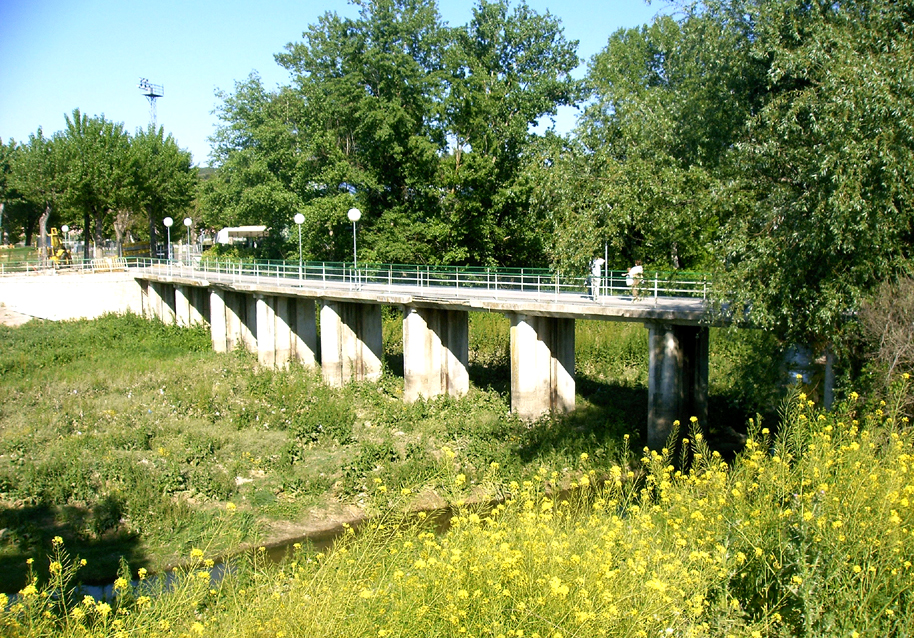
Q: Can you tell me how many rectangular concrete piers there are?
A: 8